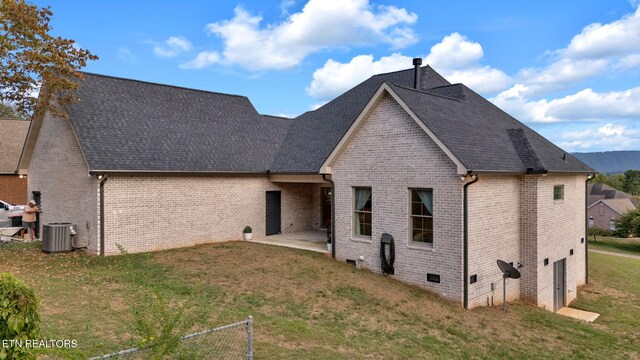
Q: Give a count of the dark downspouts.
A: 4